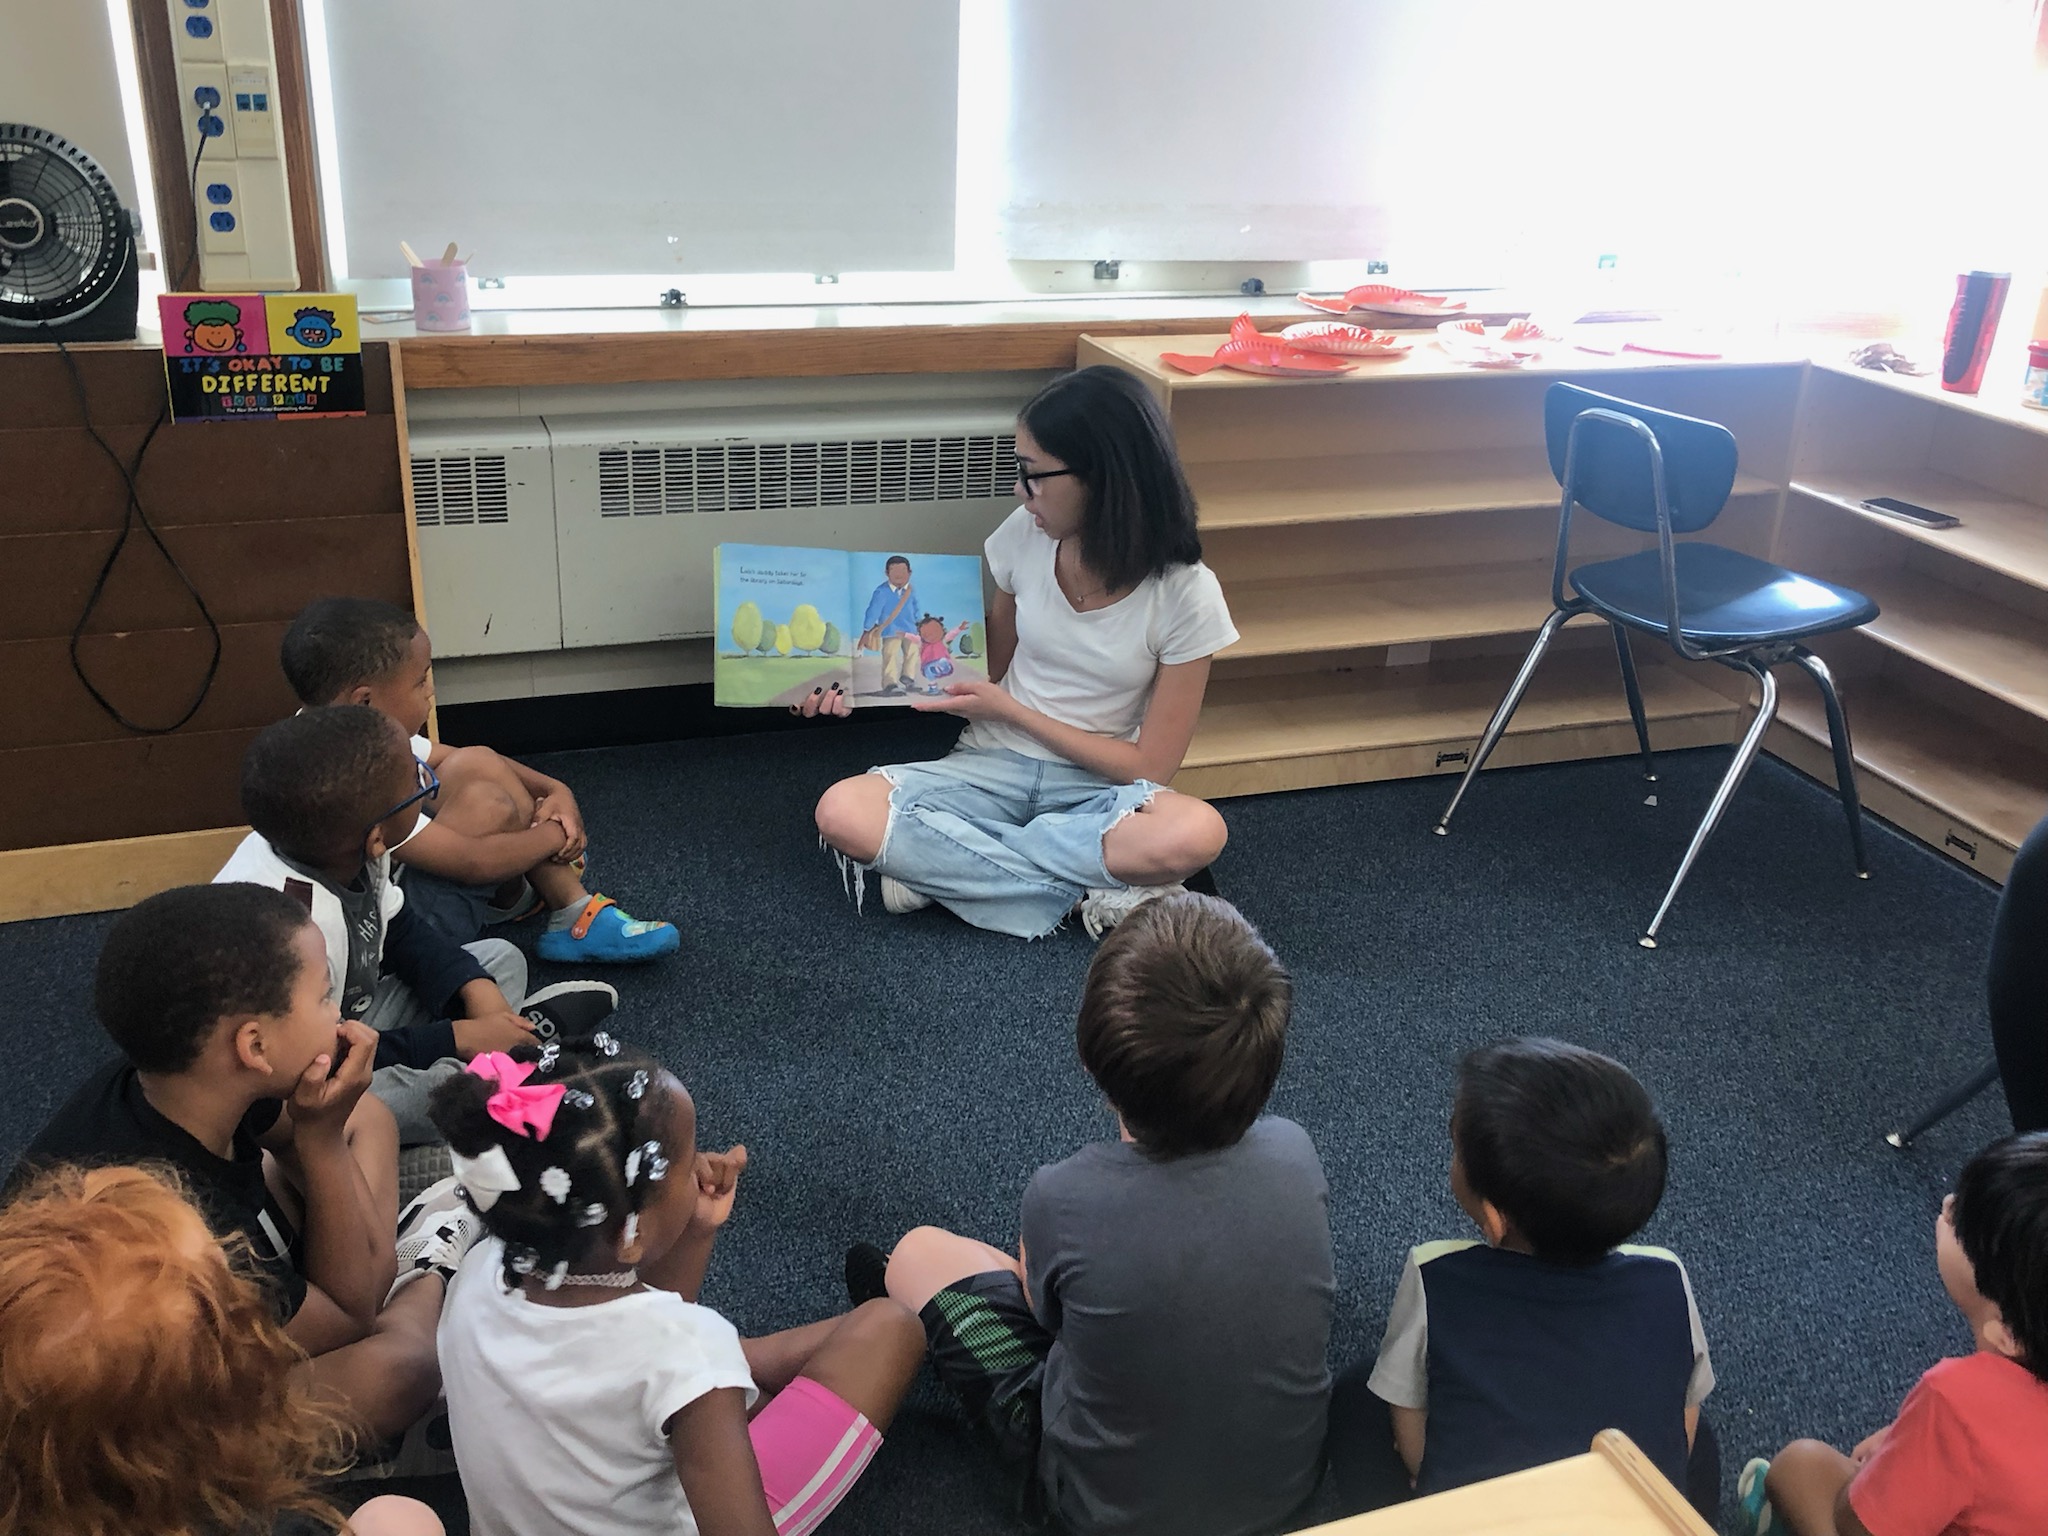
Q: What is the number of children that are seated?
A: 8